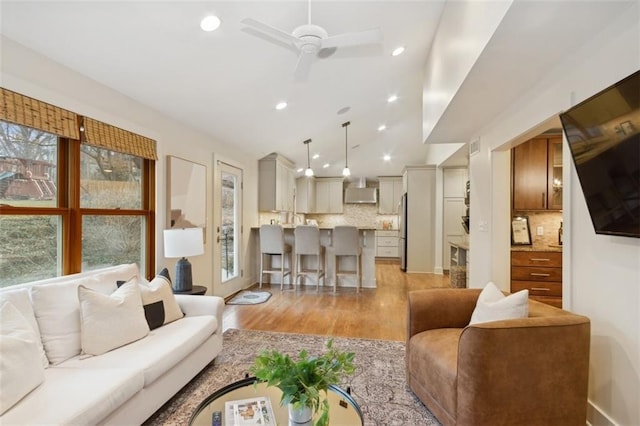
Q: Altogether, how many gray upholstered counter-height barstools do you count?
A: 3